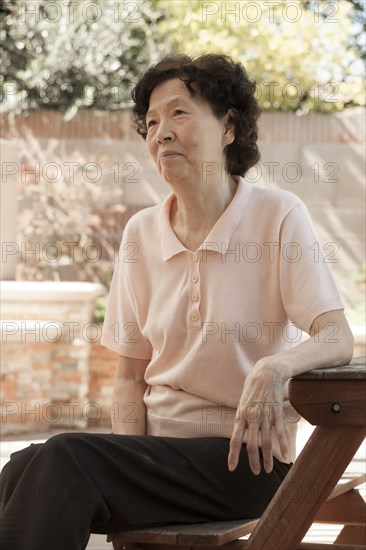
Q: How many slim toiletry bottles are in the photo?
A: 0